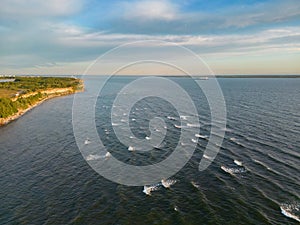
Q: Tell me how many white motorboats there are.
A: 0